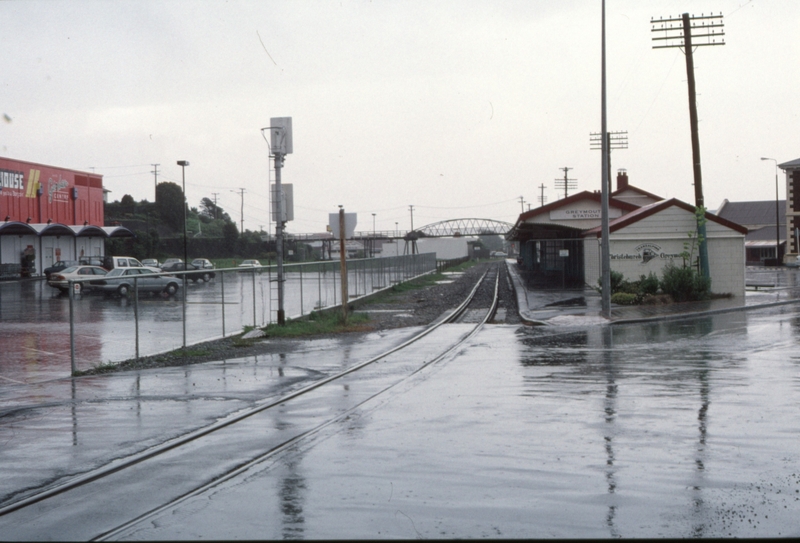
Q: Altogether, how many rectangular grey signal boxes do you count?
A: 2